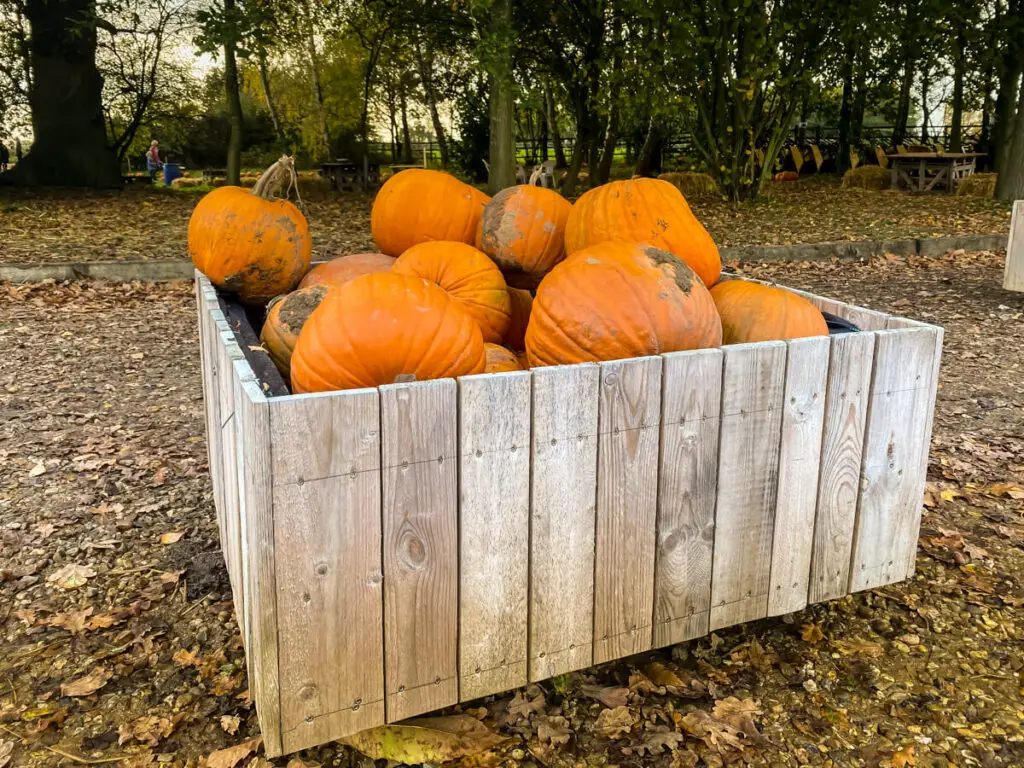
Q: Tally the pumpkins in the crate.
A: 12